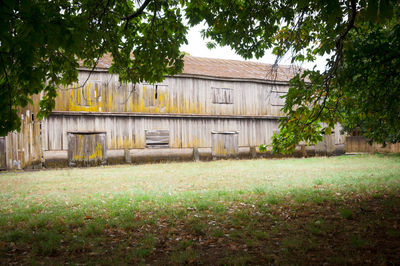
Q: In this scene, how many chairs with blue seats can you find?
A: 0